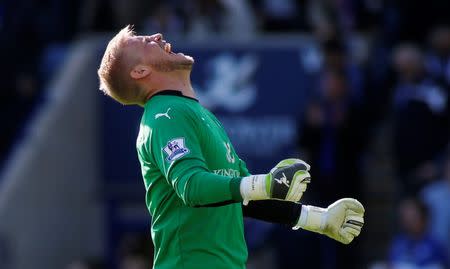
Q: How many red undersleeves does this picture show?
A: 0